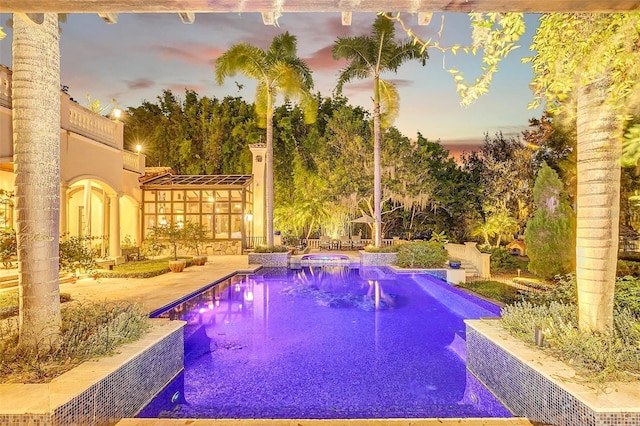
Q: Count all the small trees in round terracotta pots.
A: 2